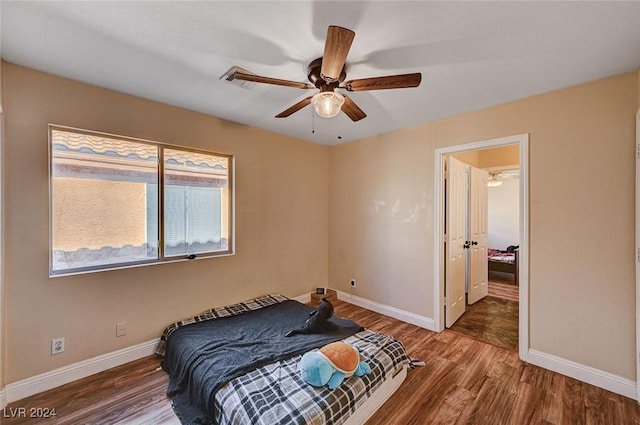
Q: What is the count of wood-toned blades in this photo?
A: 5